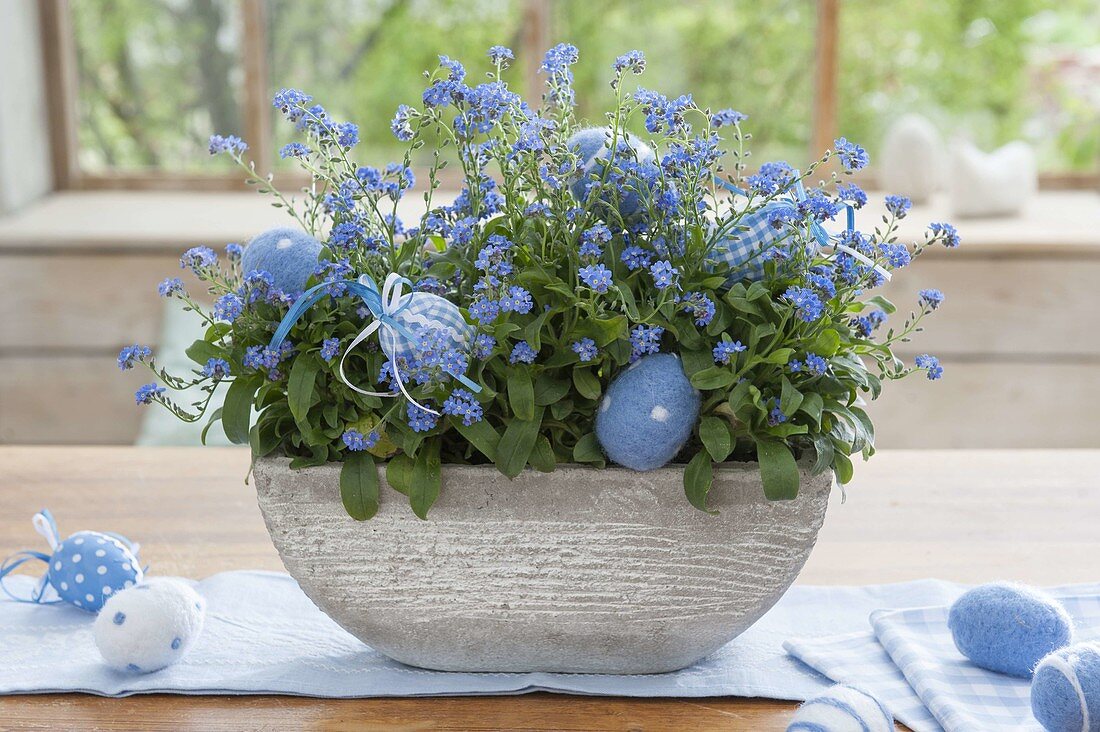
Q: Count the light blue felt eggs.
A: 5